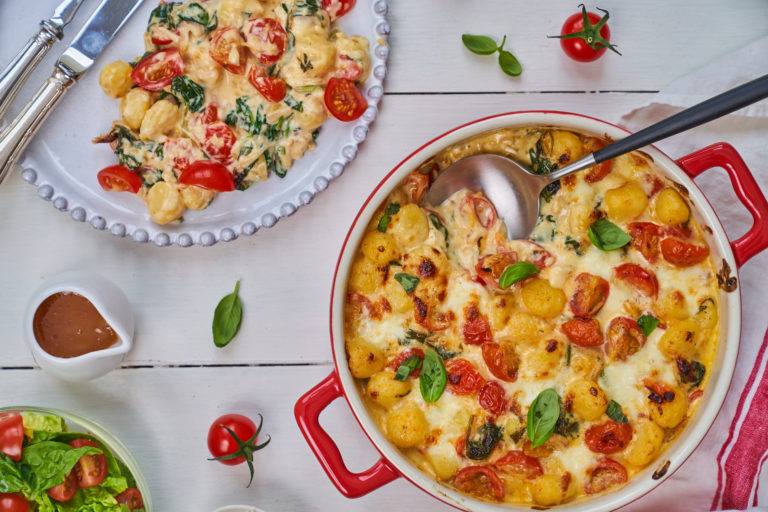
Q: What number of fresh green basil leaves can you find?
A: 7